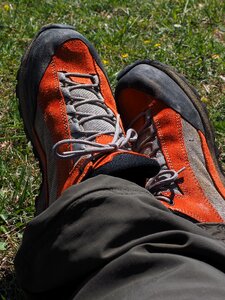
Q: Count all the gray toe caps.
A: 2